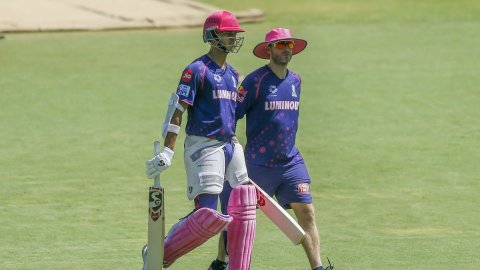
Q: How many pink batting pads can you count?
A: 2